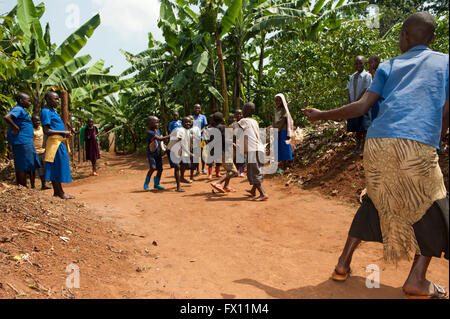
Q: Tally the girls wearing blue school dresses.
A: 2